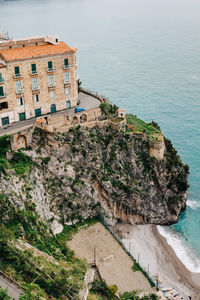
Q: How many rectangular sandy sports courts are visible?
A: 1